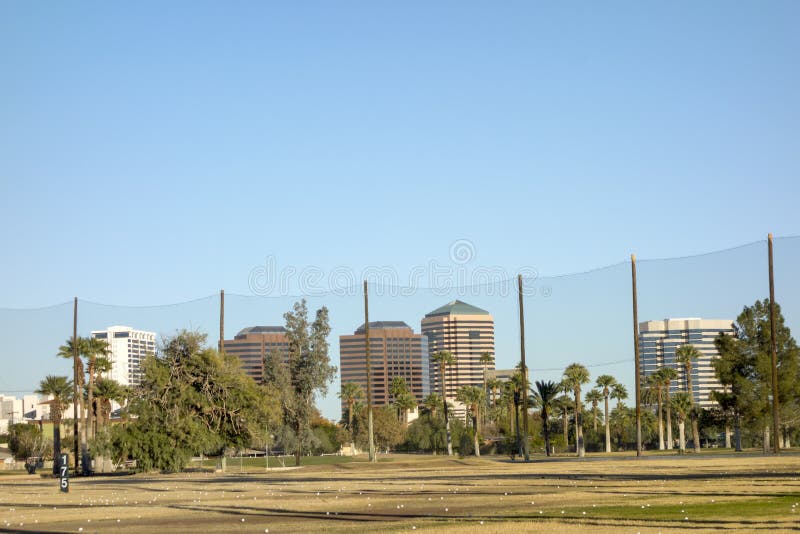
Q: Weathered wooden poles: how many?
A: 6